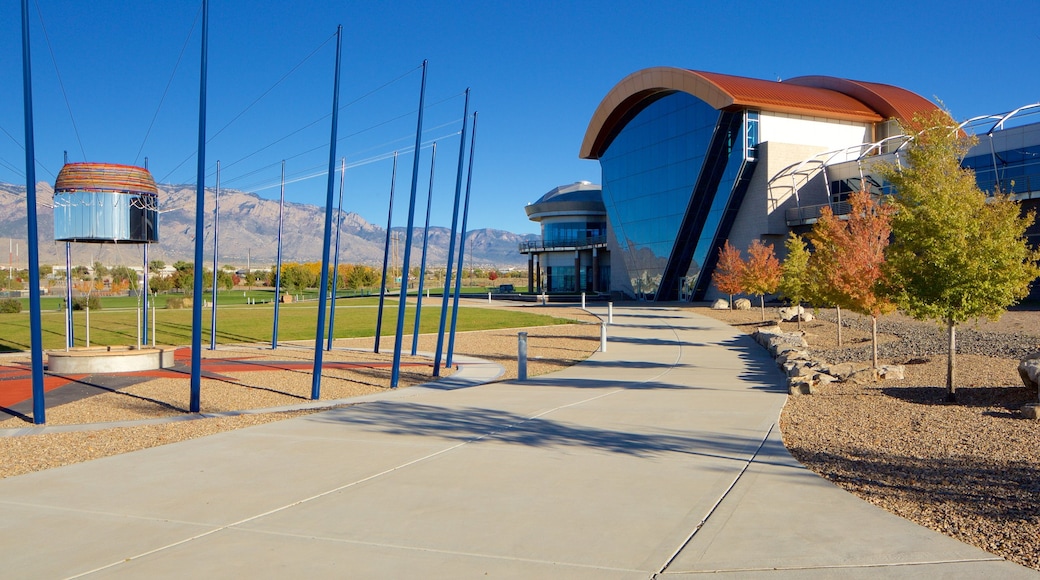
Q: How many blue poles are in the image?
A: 13